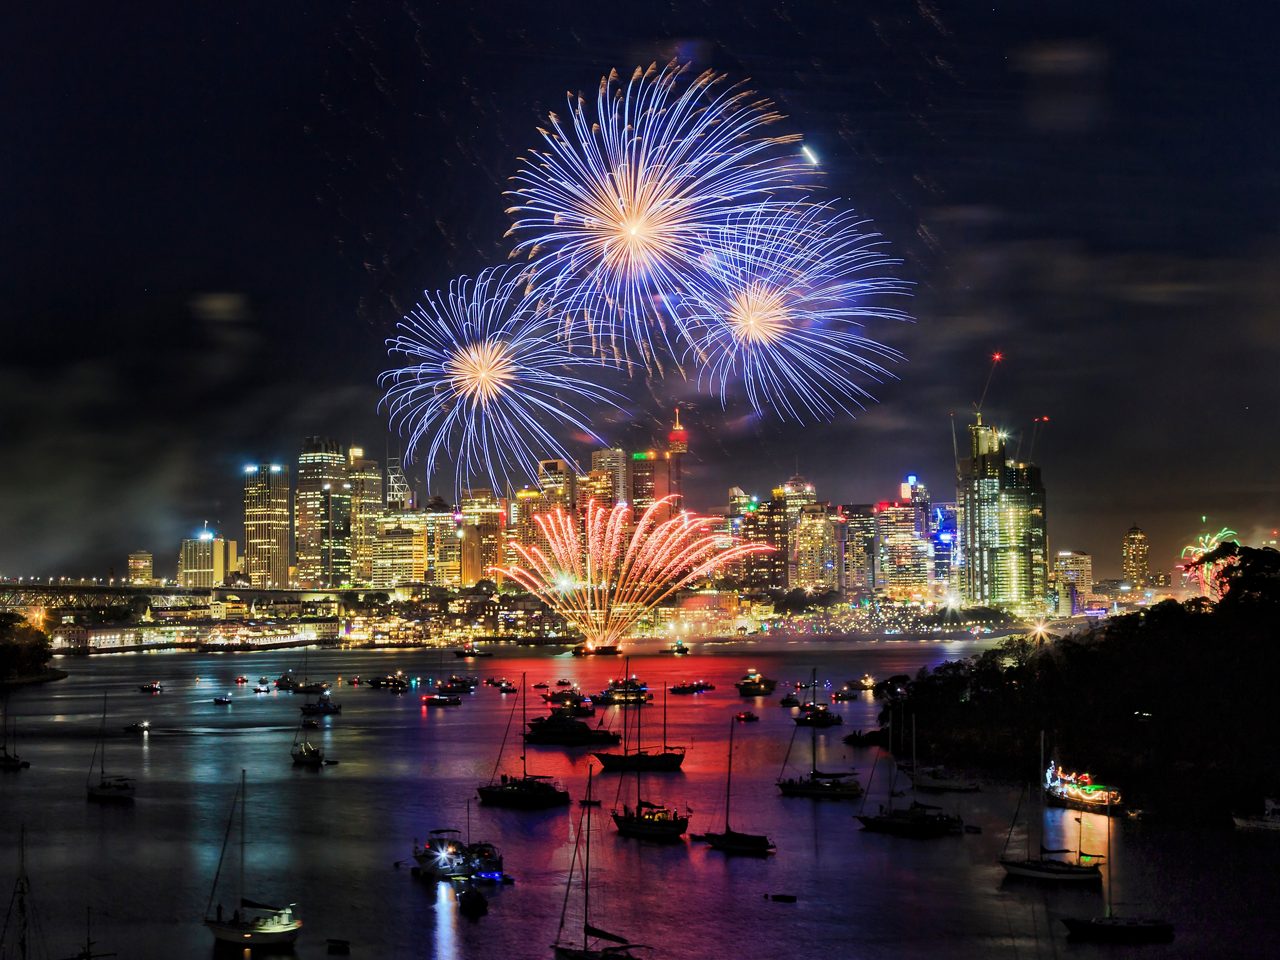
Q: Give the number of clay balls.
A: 0